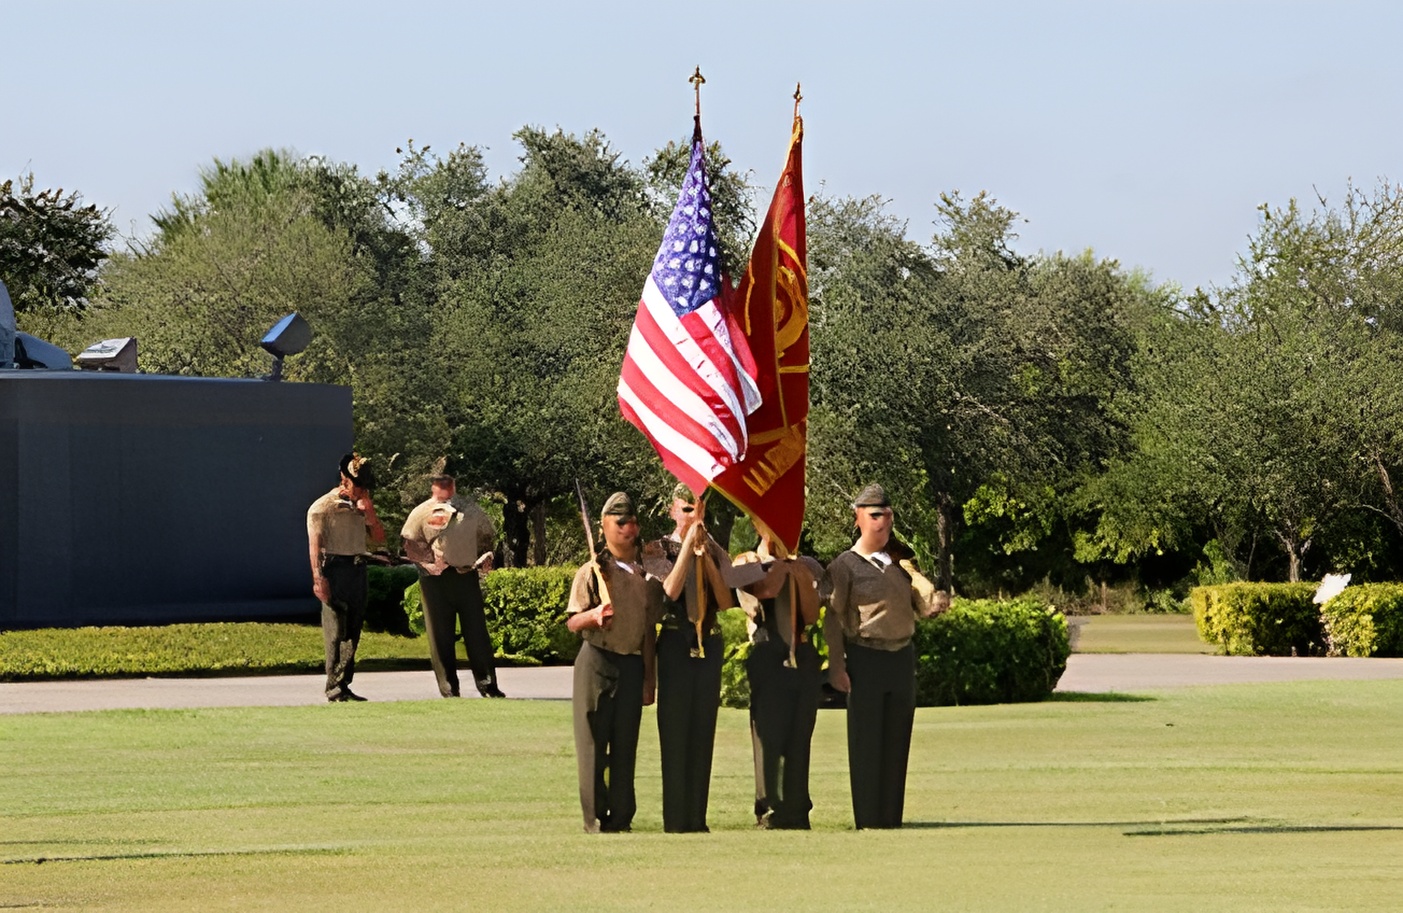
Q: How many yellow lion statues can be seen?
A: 0